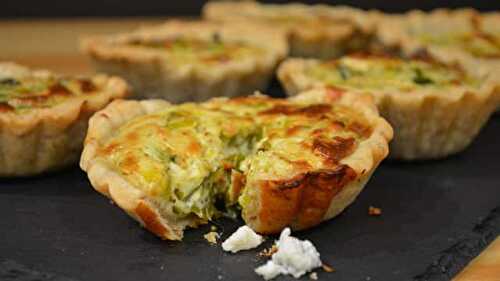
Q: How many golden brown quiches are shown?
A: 6